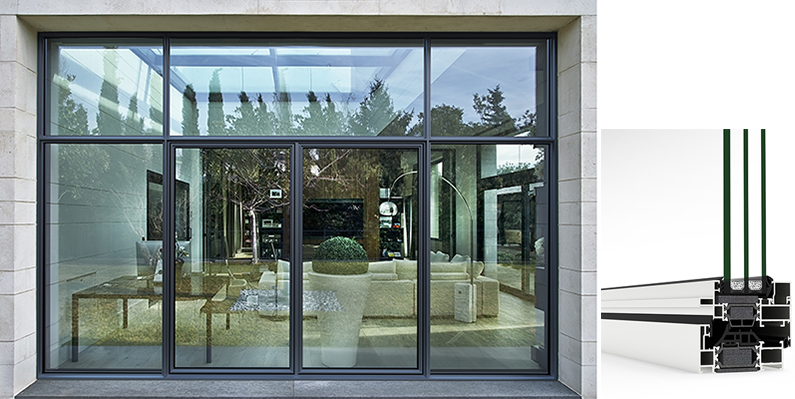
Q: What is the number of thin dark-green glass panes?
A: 3